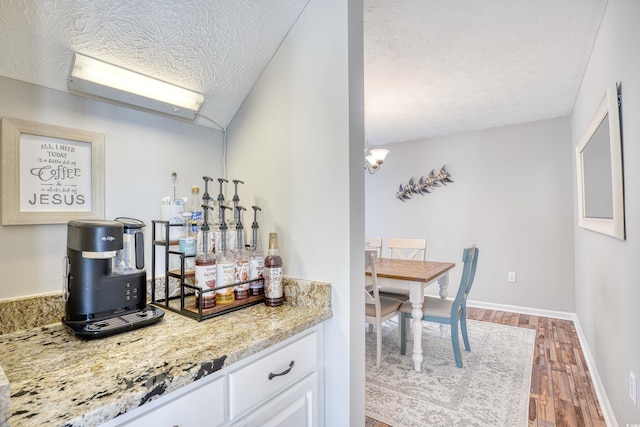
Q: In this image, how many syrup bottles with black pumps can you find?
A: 7